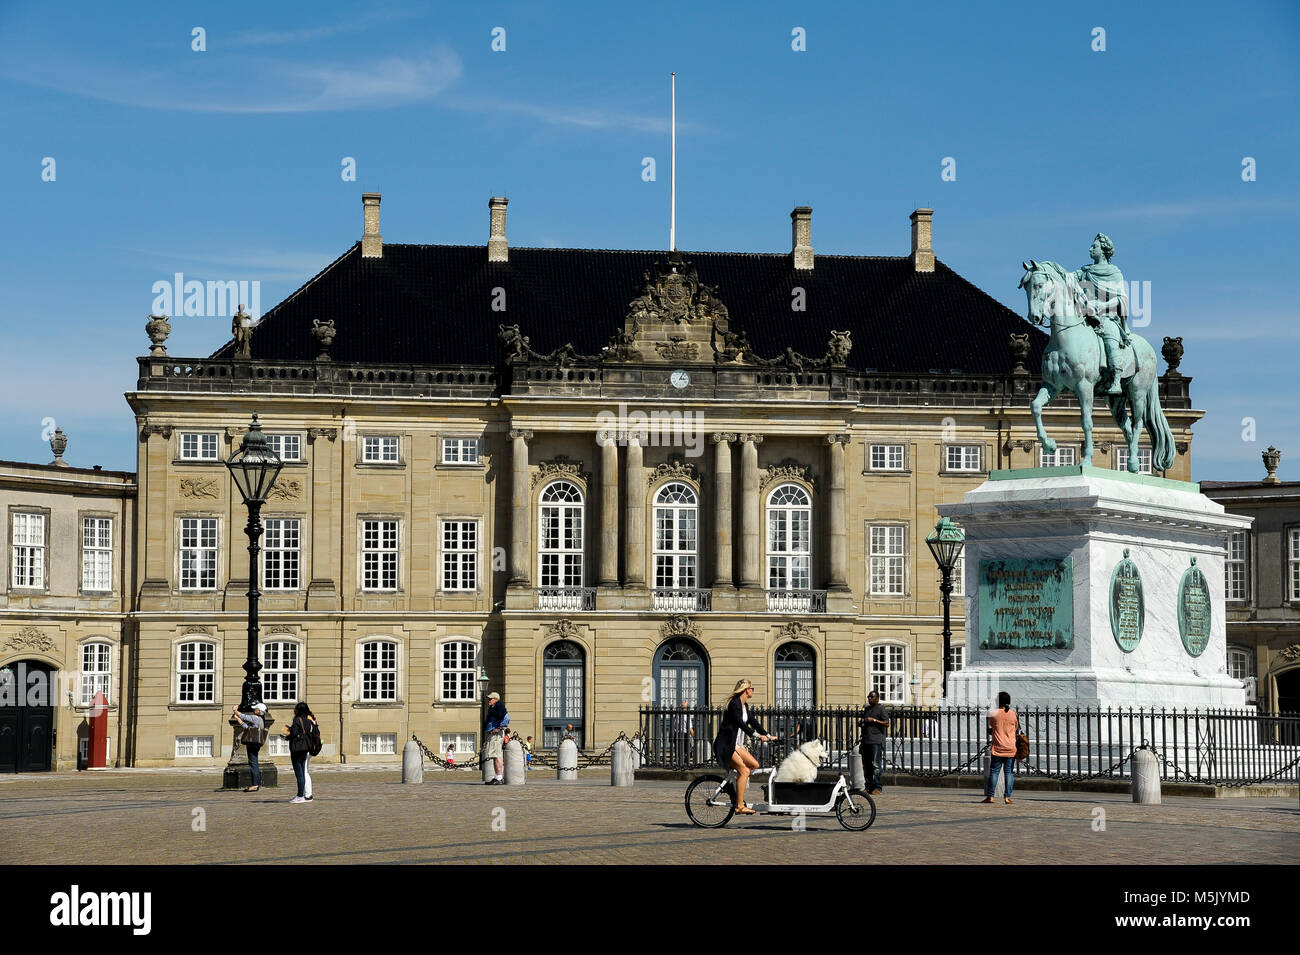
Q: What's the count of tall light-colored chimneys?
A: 4